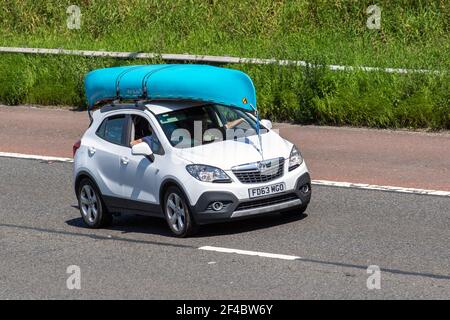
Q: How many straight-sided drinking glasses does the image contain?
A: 0